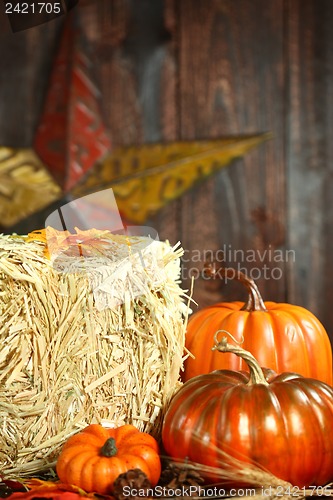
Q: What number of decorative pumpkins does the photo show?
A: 3